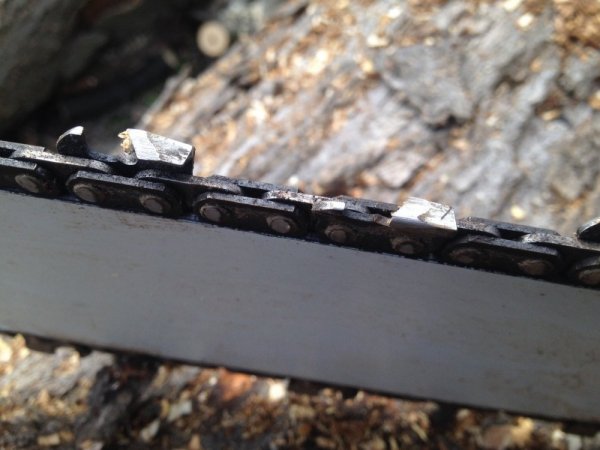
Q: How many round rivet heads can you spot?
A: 10